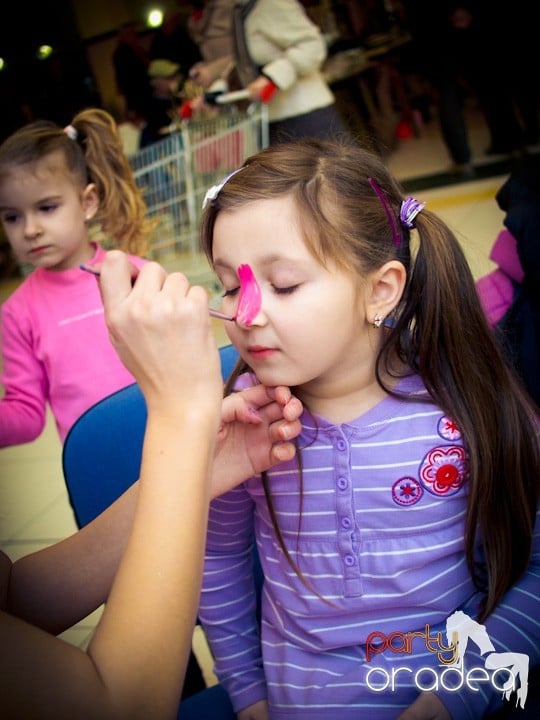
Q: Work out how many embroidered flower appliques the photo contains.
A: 3